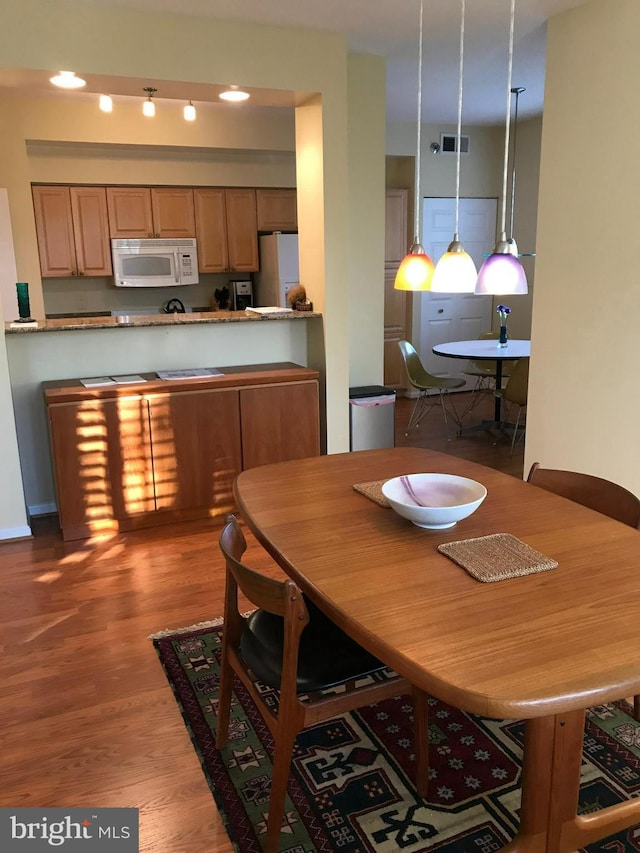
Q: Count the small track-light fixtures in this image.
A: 3